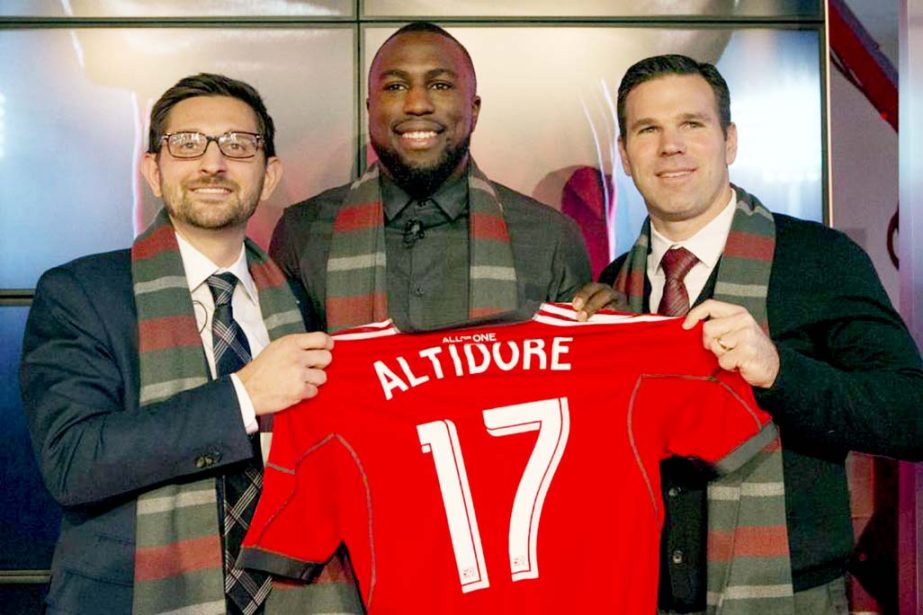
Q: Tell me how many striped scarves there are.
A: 3